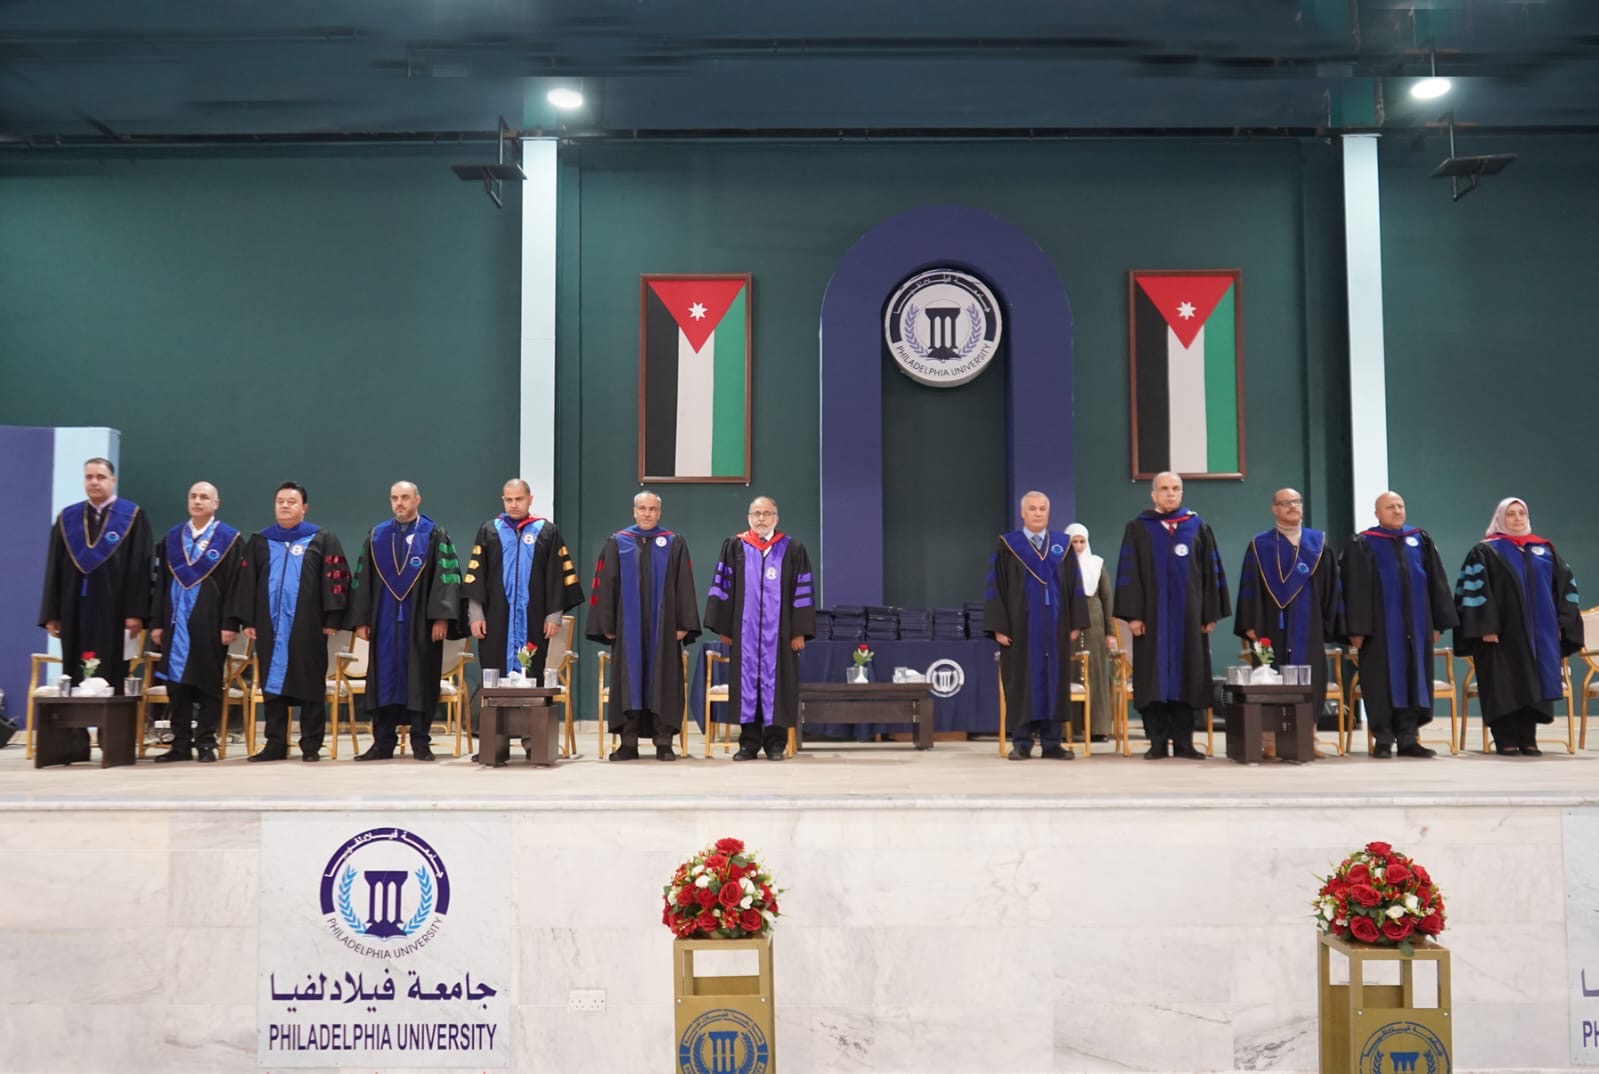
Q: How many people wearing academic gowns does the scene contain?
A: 12